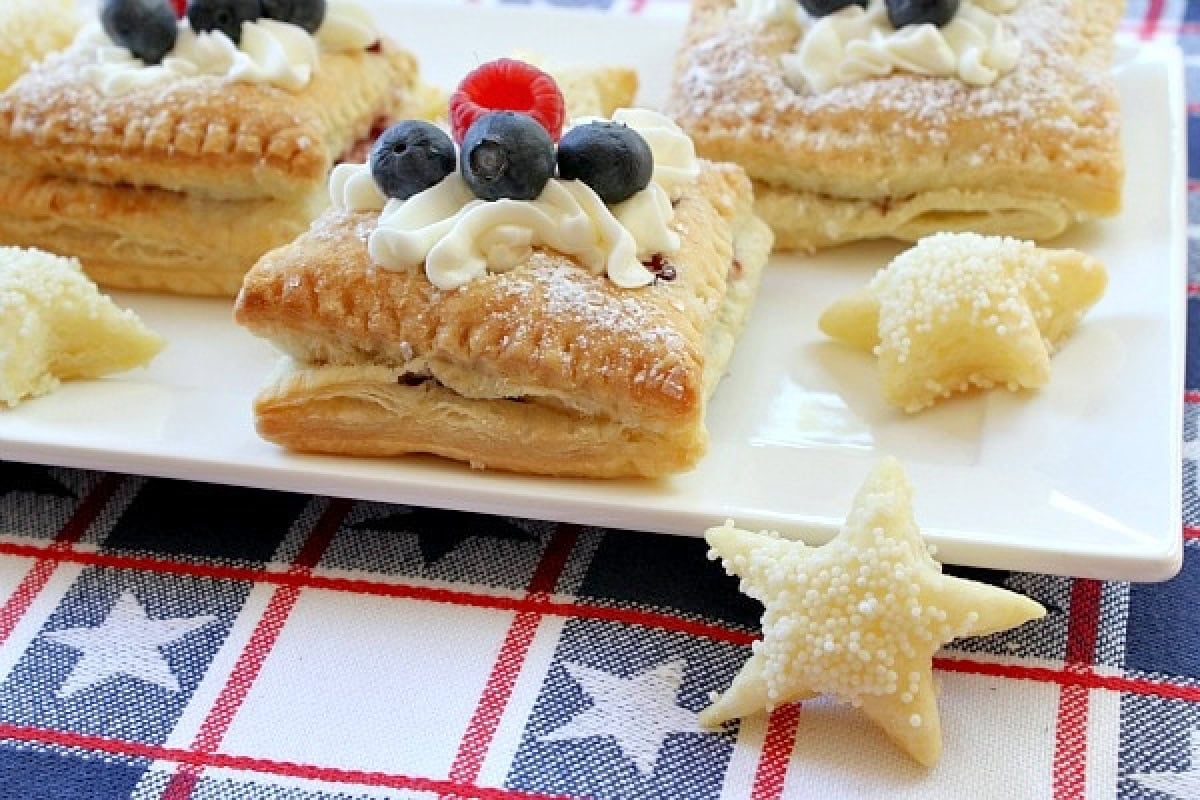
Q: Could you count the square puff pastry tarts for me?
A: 3